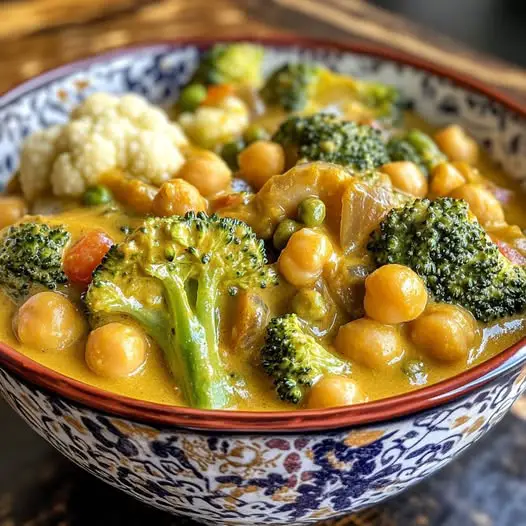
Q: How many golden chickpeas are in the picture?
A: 15